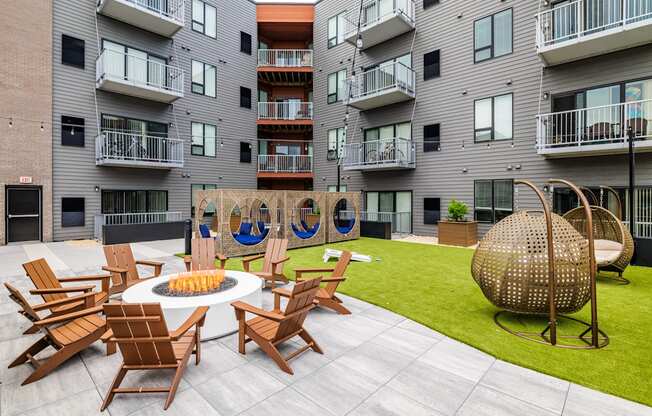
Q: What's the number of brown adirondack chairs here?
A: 8